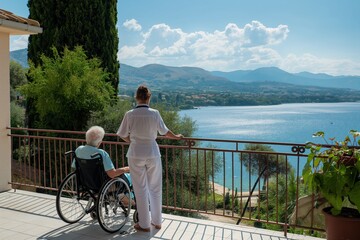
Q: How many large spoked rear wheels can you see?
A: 2